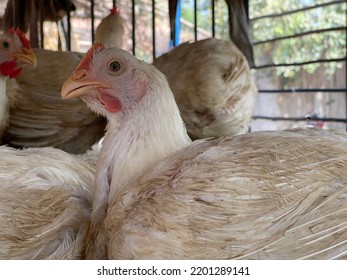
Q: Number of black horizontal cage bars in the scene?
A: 5